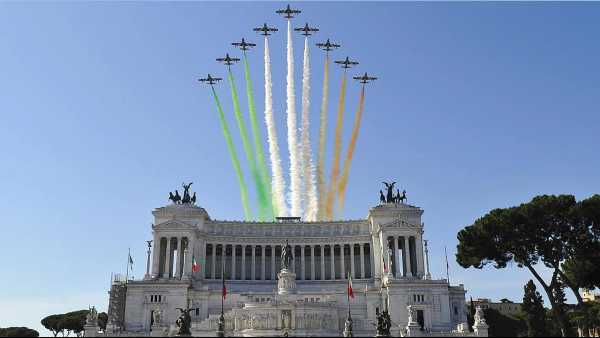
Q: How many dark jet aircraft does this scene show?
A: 9